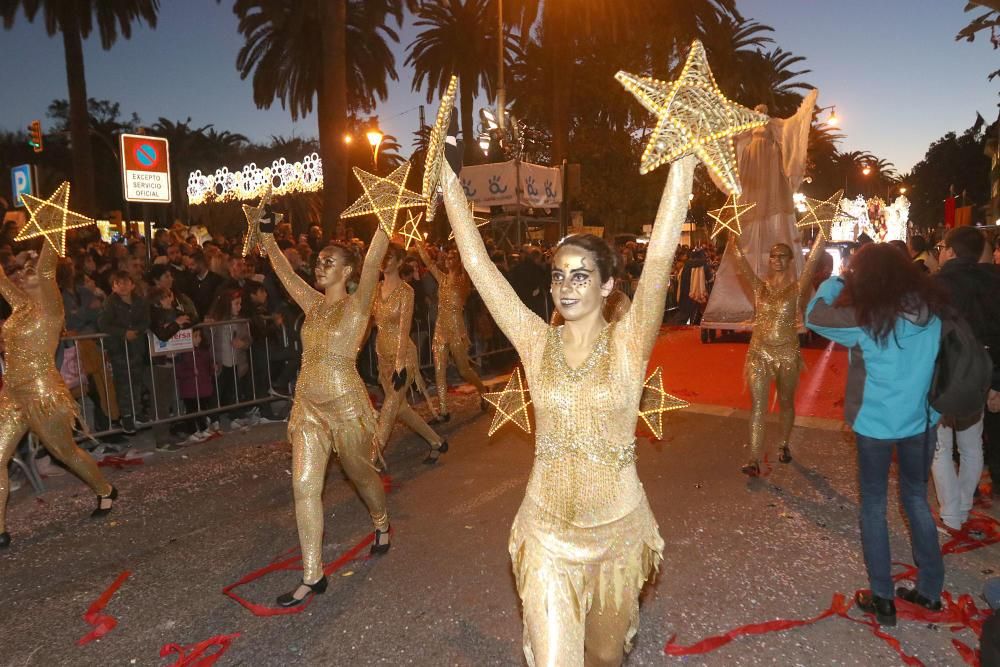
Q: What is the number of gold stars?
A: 11